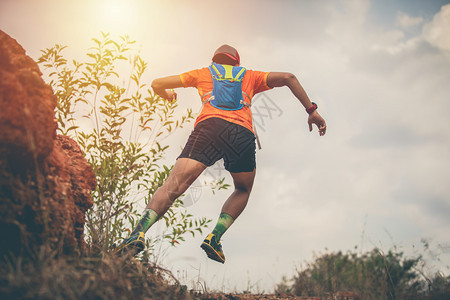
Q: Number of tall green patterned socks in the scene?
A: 2